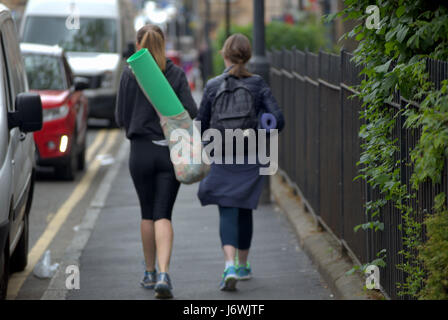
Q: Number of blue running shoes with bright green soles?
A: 2